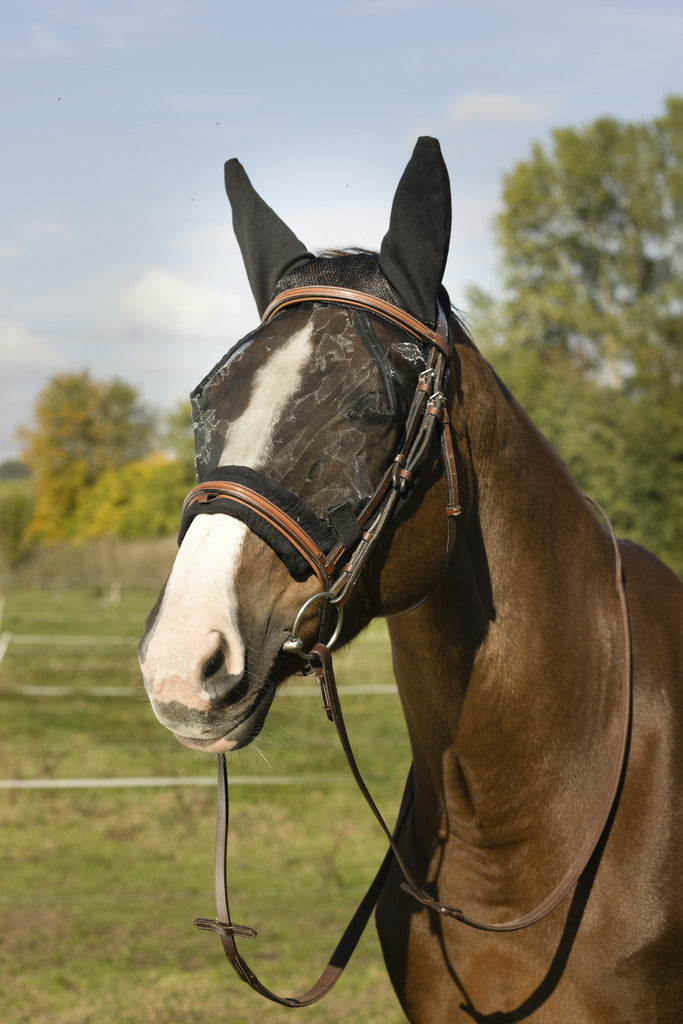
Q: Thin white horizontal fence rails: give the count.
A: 3